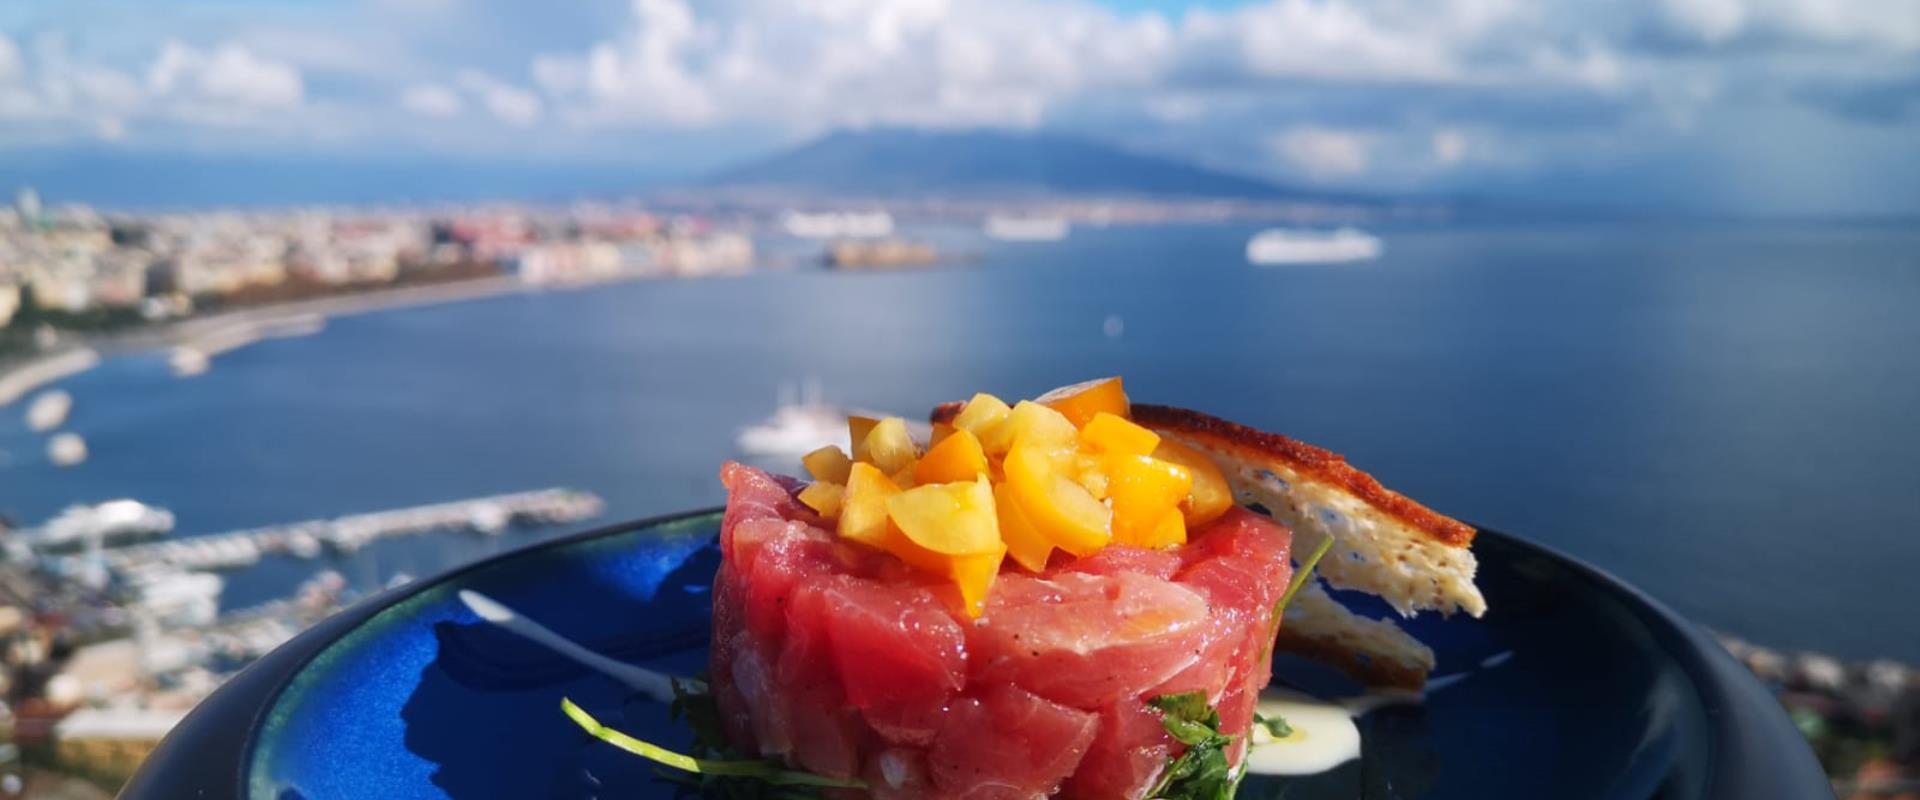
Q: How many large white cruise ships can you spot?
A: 3